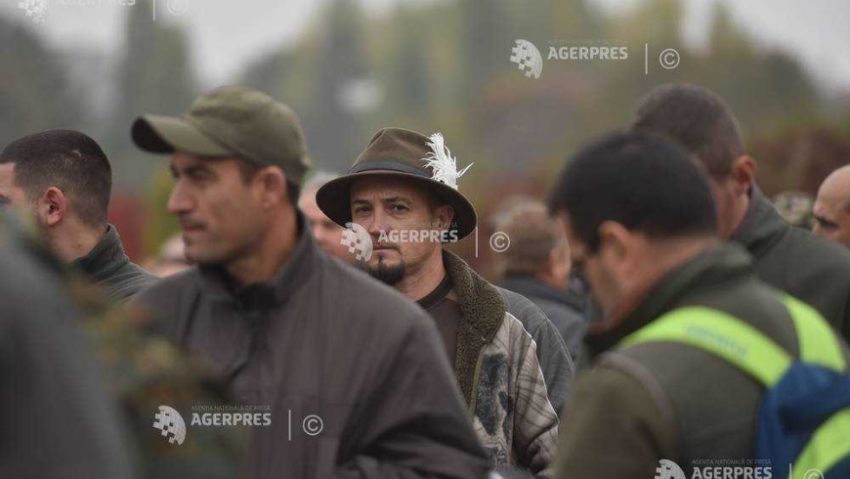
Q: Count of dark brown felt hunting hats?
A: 1